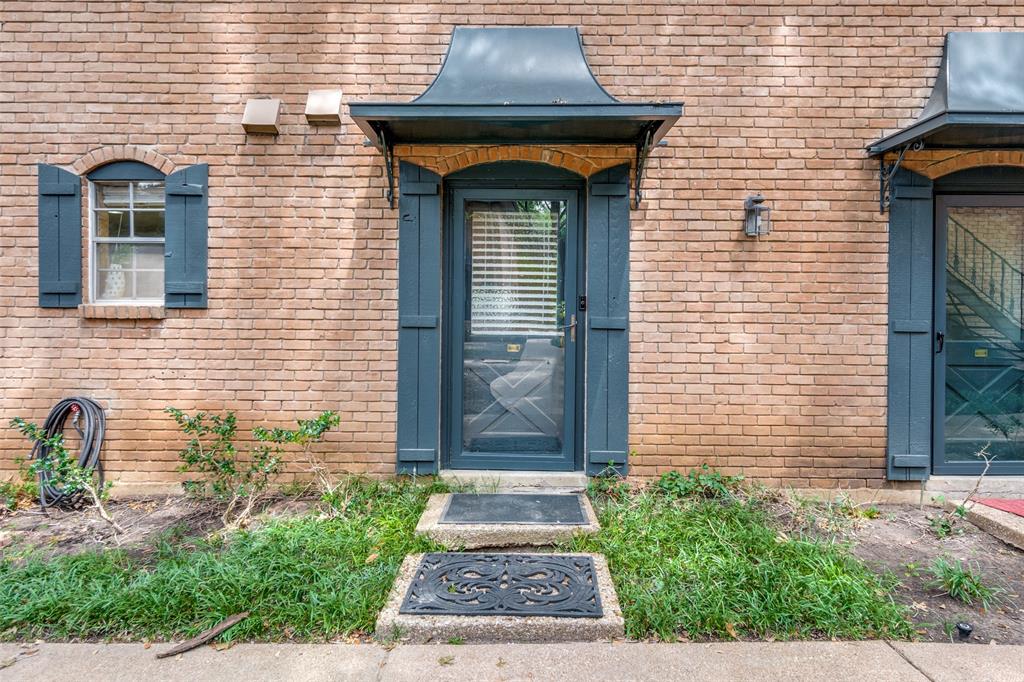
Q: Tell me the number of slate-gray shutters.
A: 5